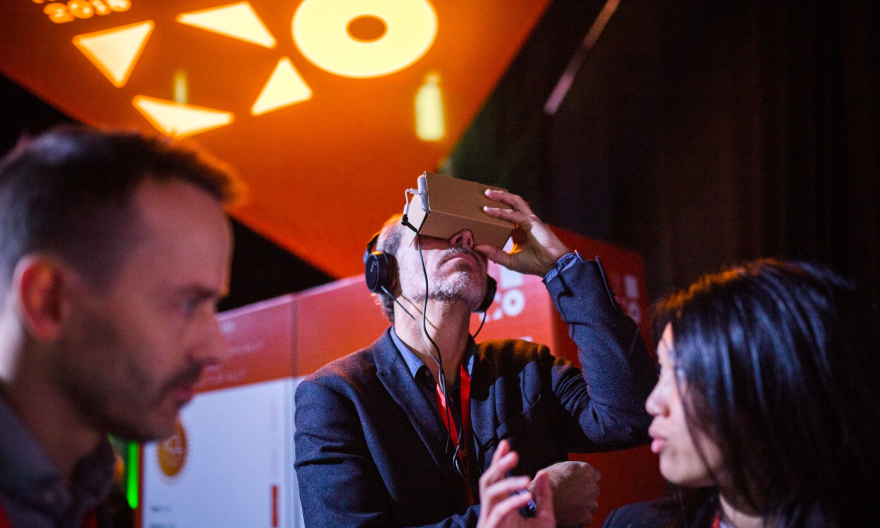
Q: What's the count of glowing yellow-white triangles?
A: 4